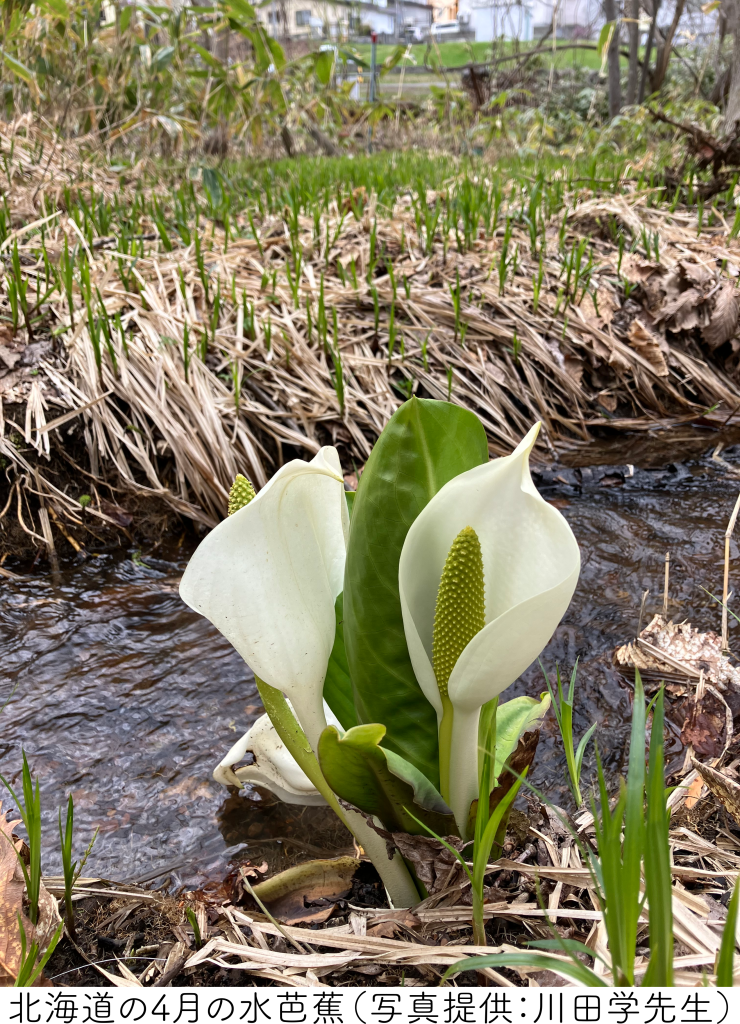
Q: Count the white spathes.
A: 3